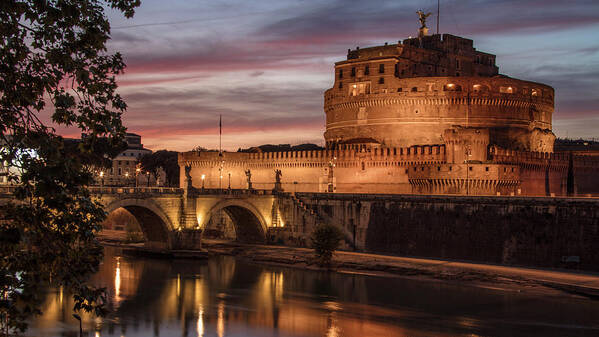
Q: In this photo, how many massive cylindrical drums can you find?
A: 1